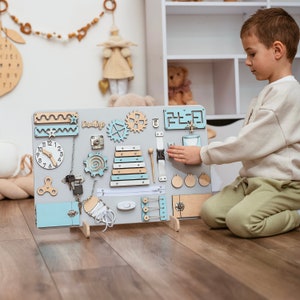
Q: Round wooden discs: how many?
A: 3